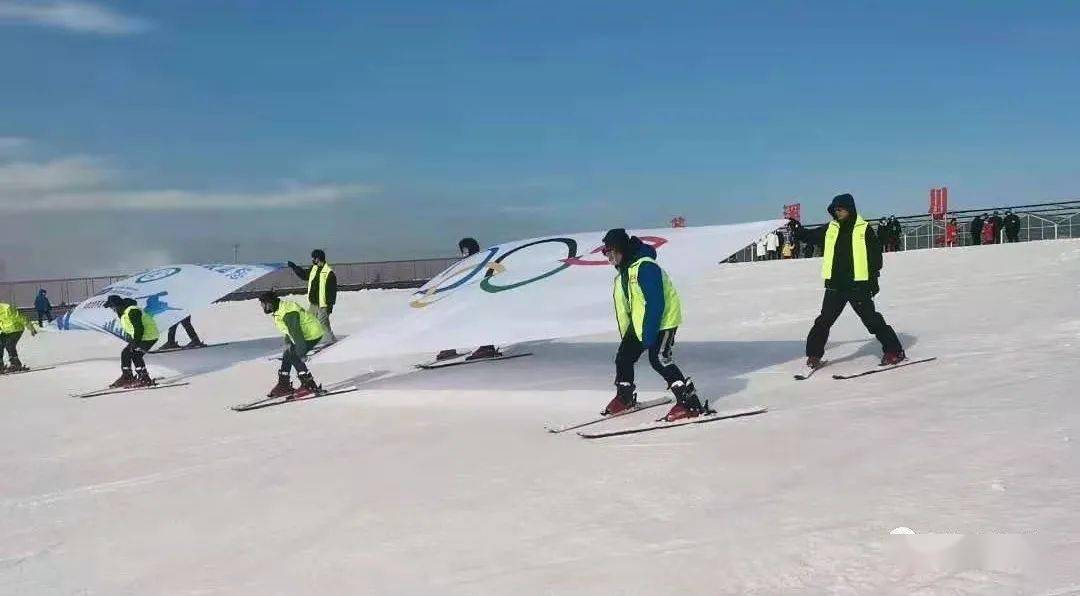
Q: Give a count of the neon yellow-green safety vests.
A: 6